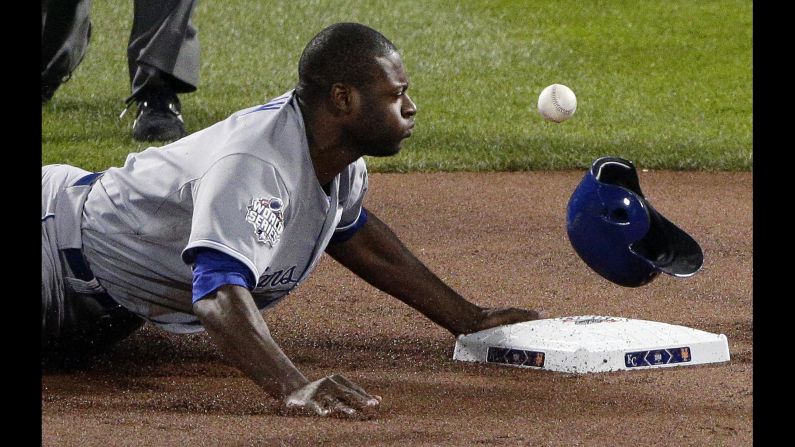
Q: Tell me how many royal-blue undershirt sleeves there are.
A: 2